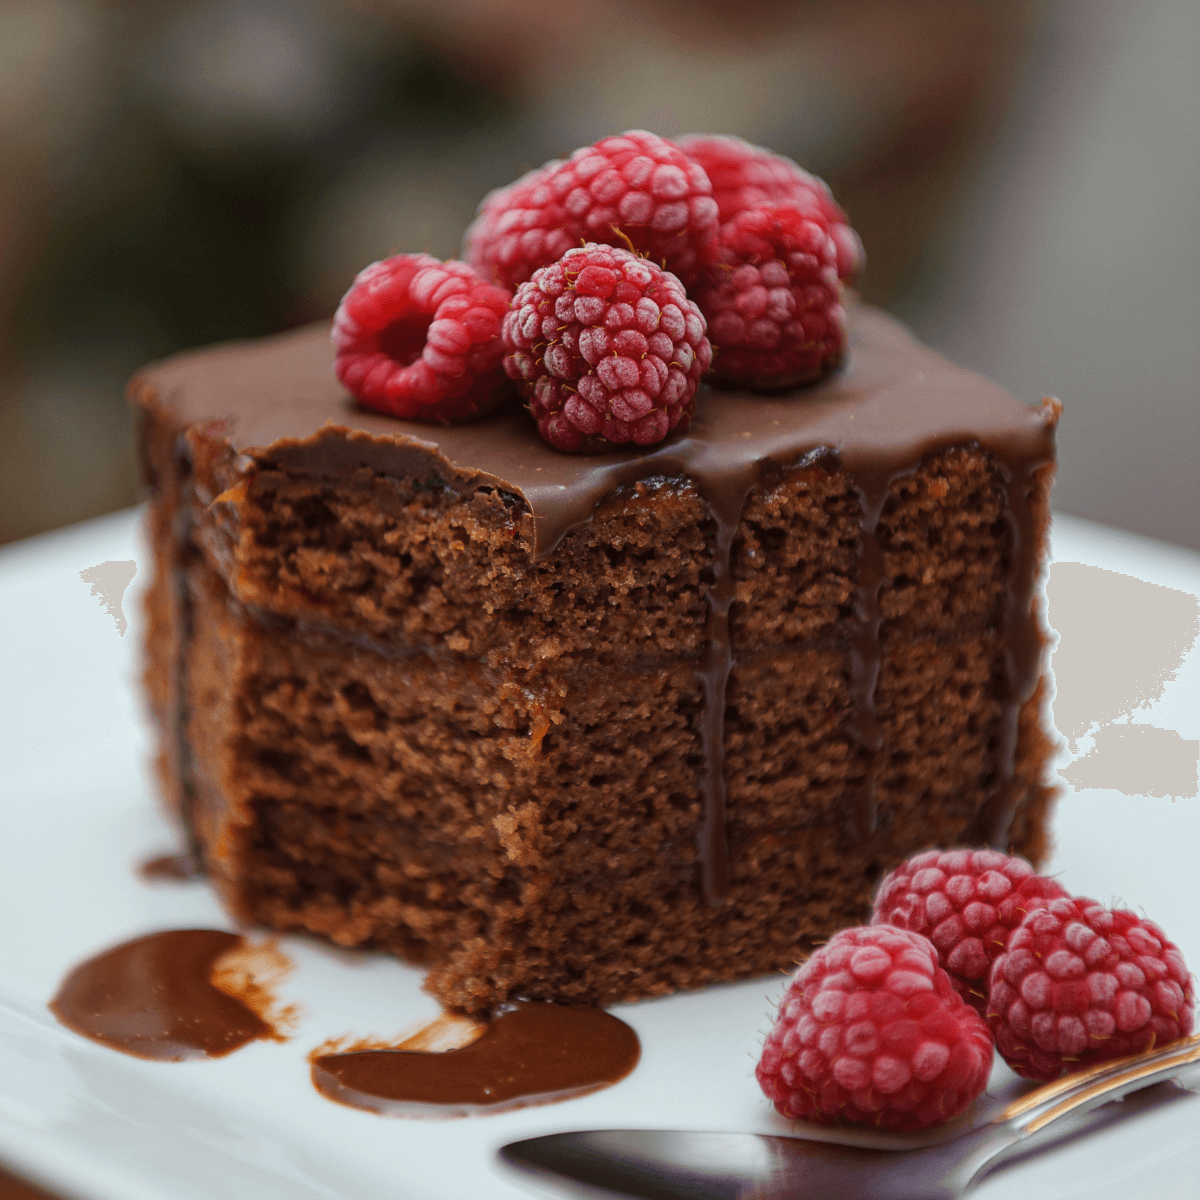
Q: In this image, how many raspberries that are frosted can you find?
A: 8